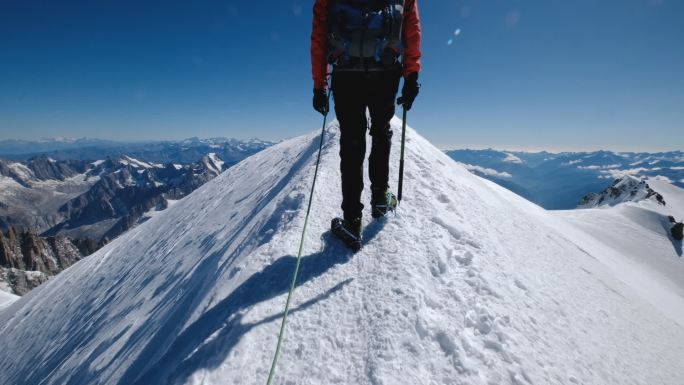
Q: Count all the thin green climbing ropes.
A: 1